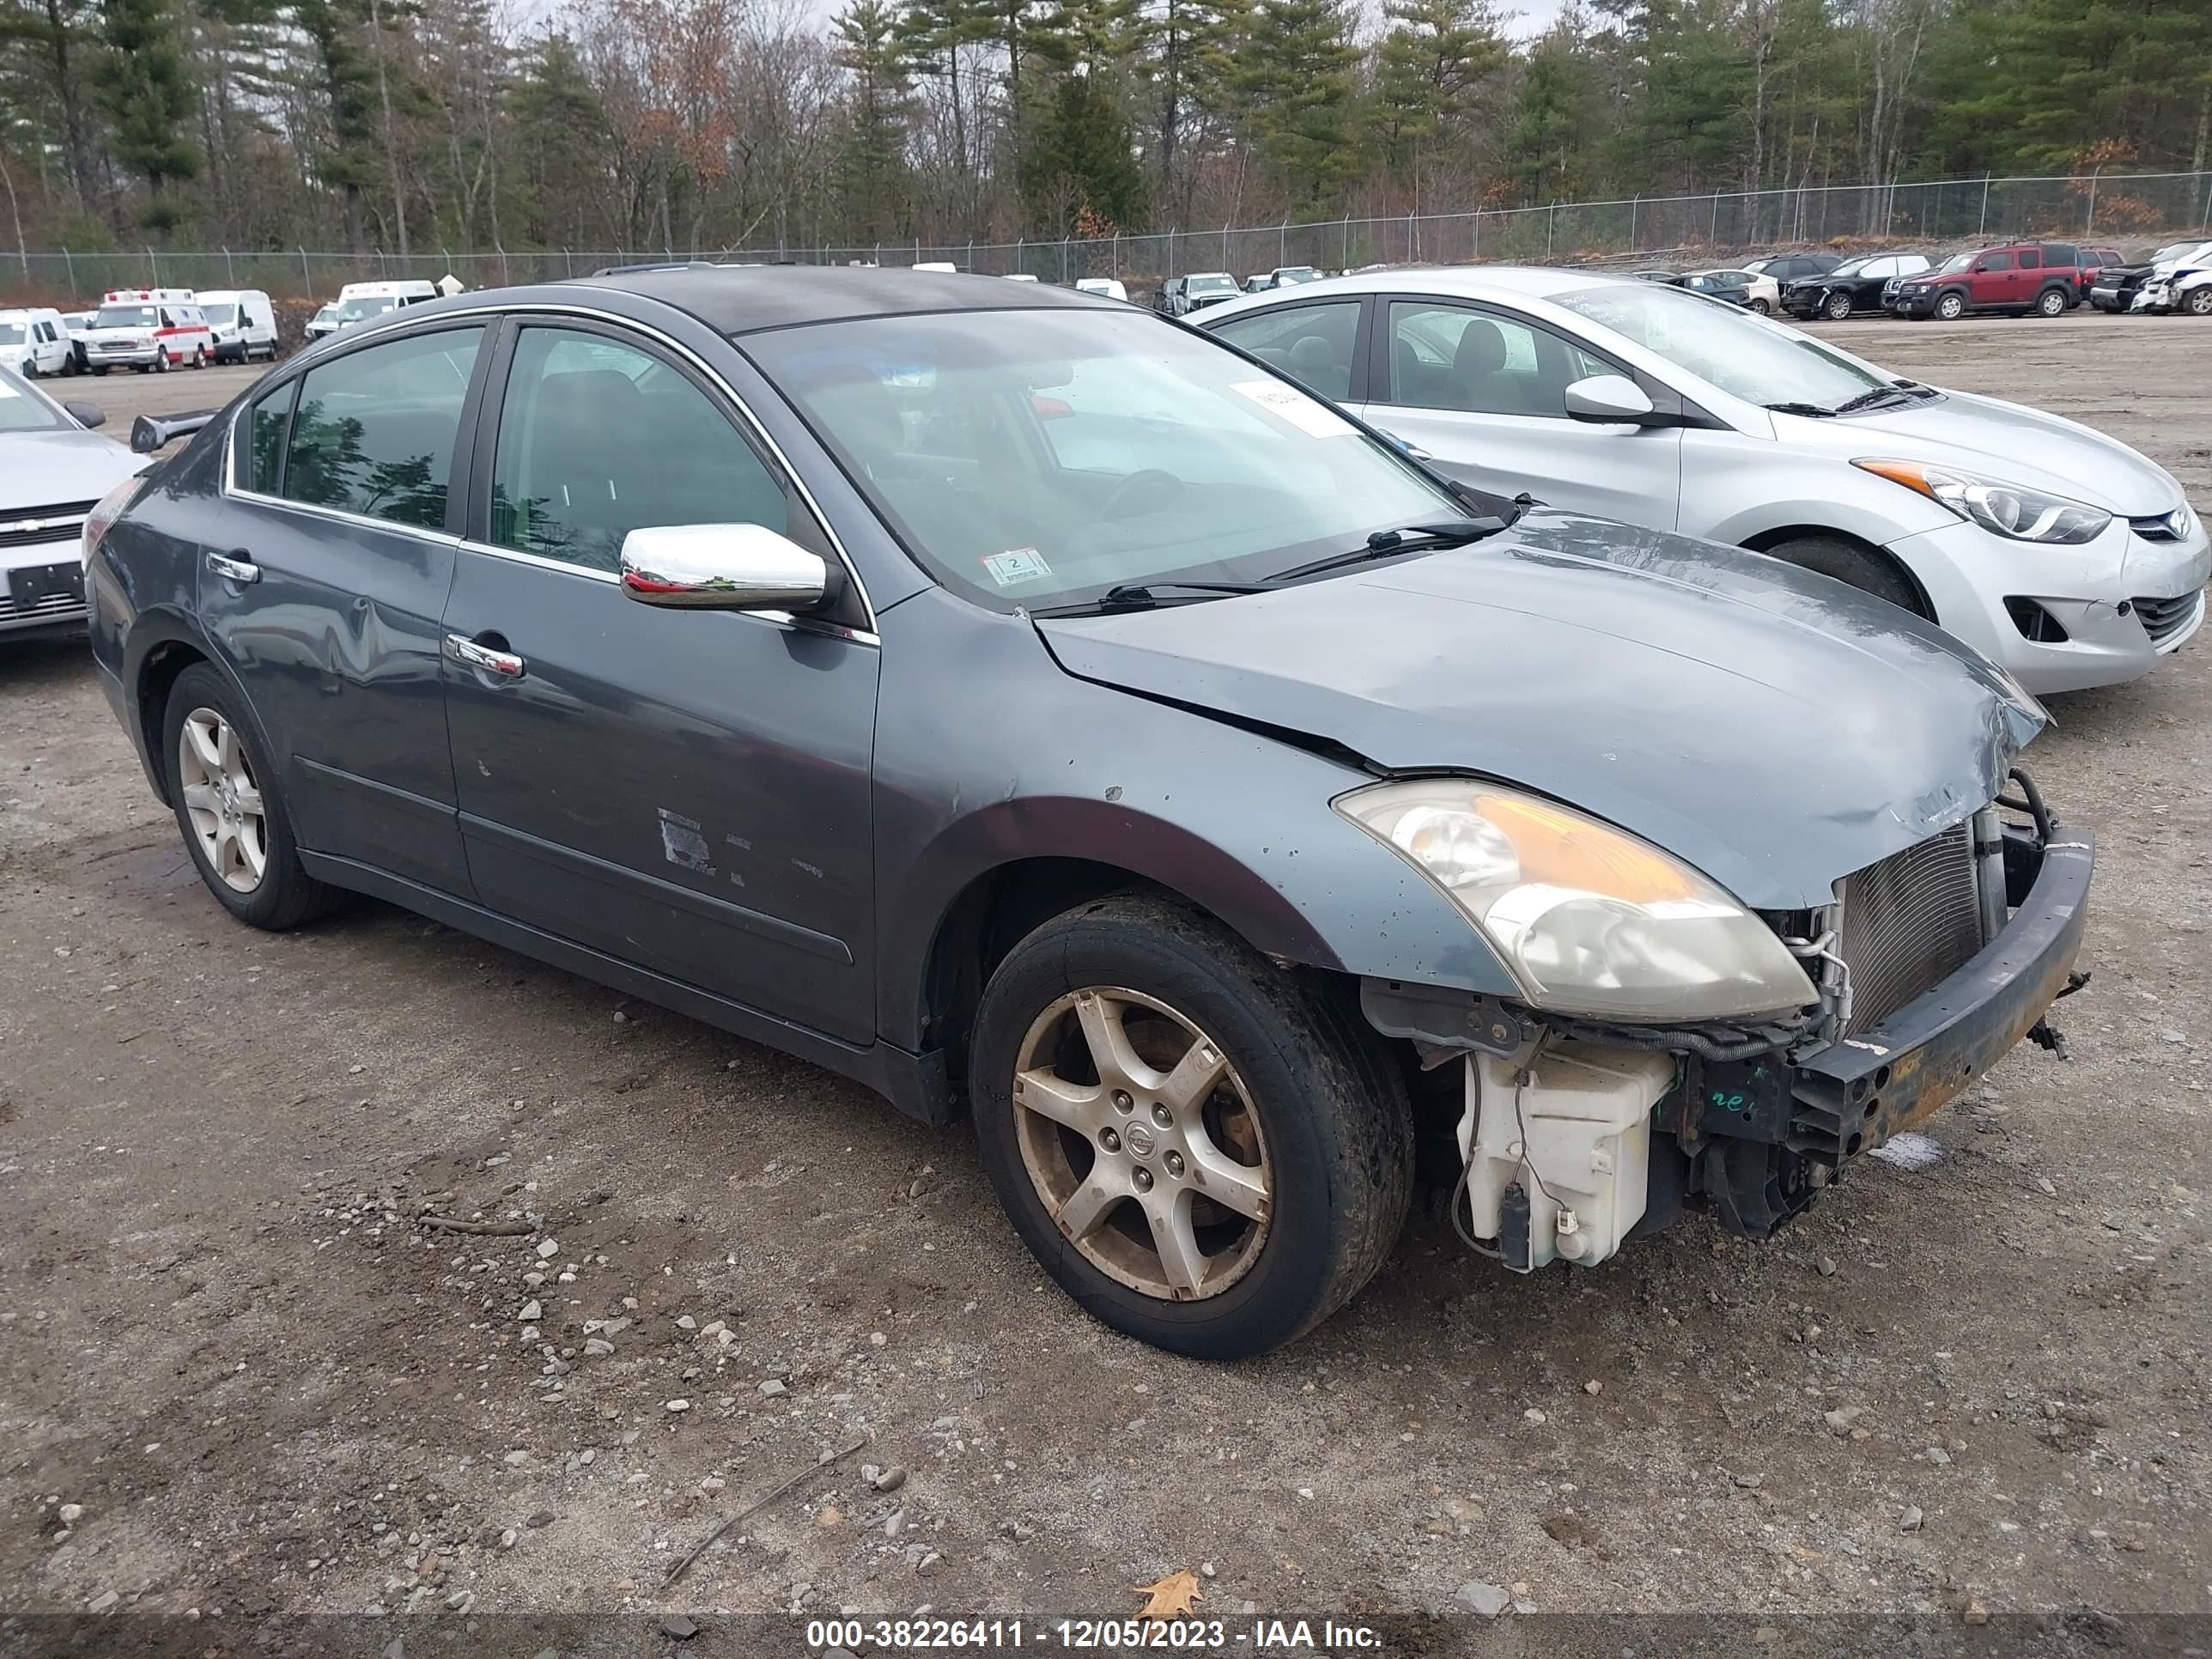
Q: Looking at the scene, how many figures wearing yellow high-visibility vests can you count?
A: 0